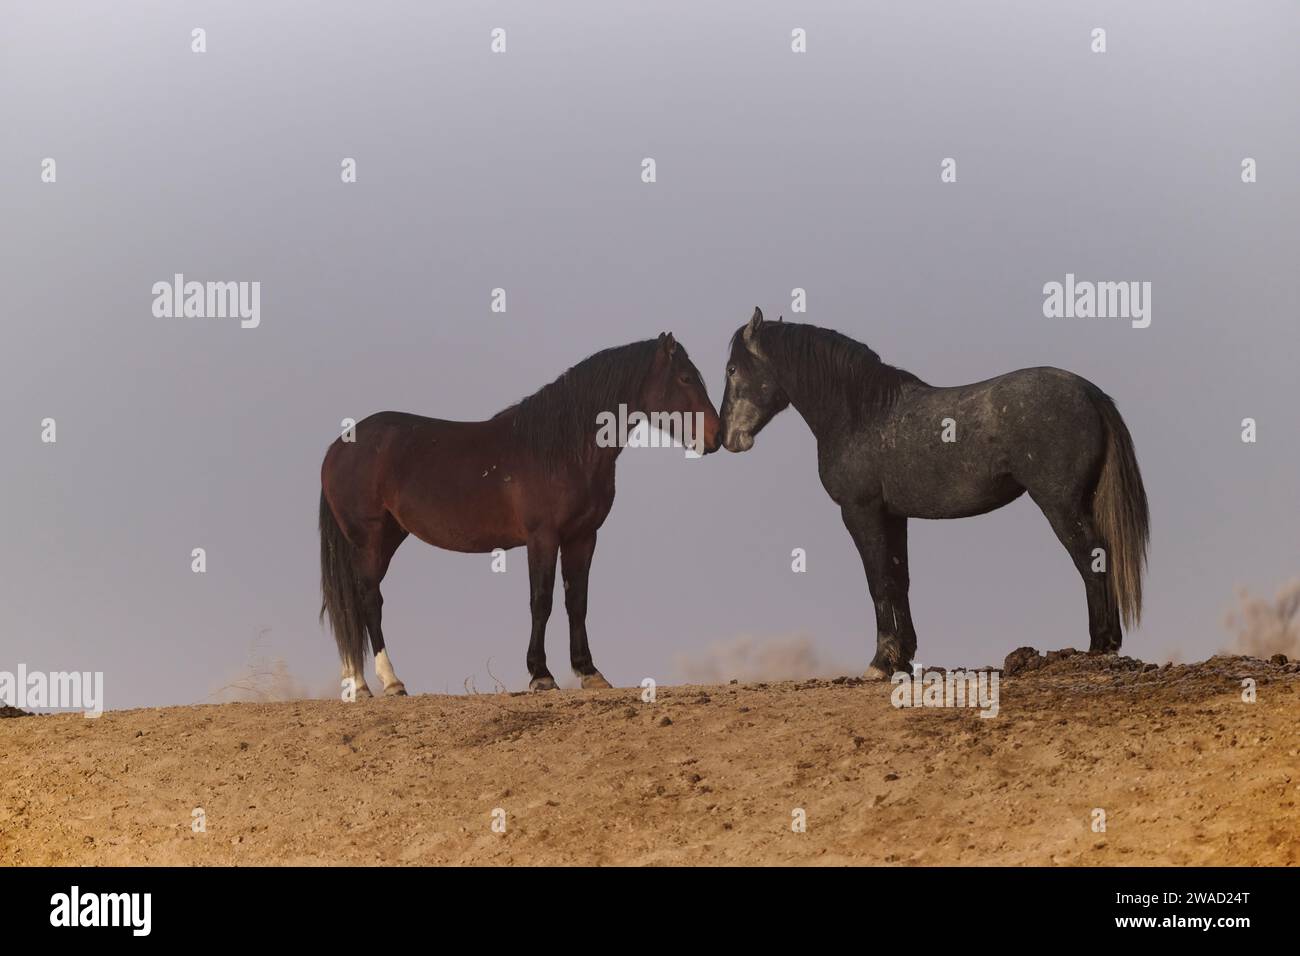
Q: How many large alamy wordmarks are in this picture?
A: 6